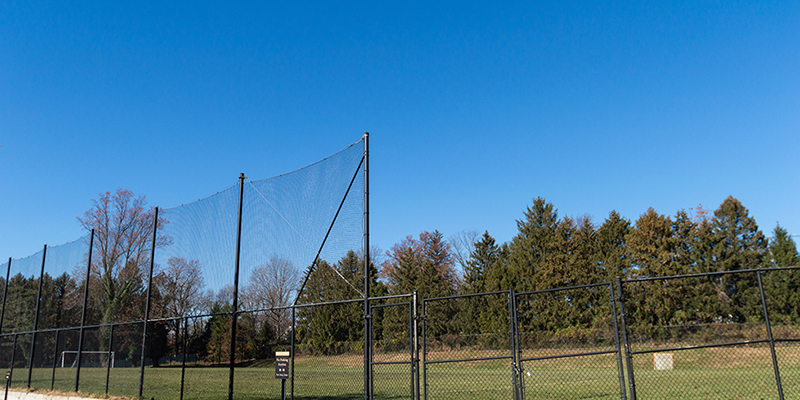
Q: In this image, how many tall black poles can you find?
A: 6